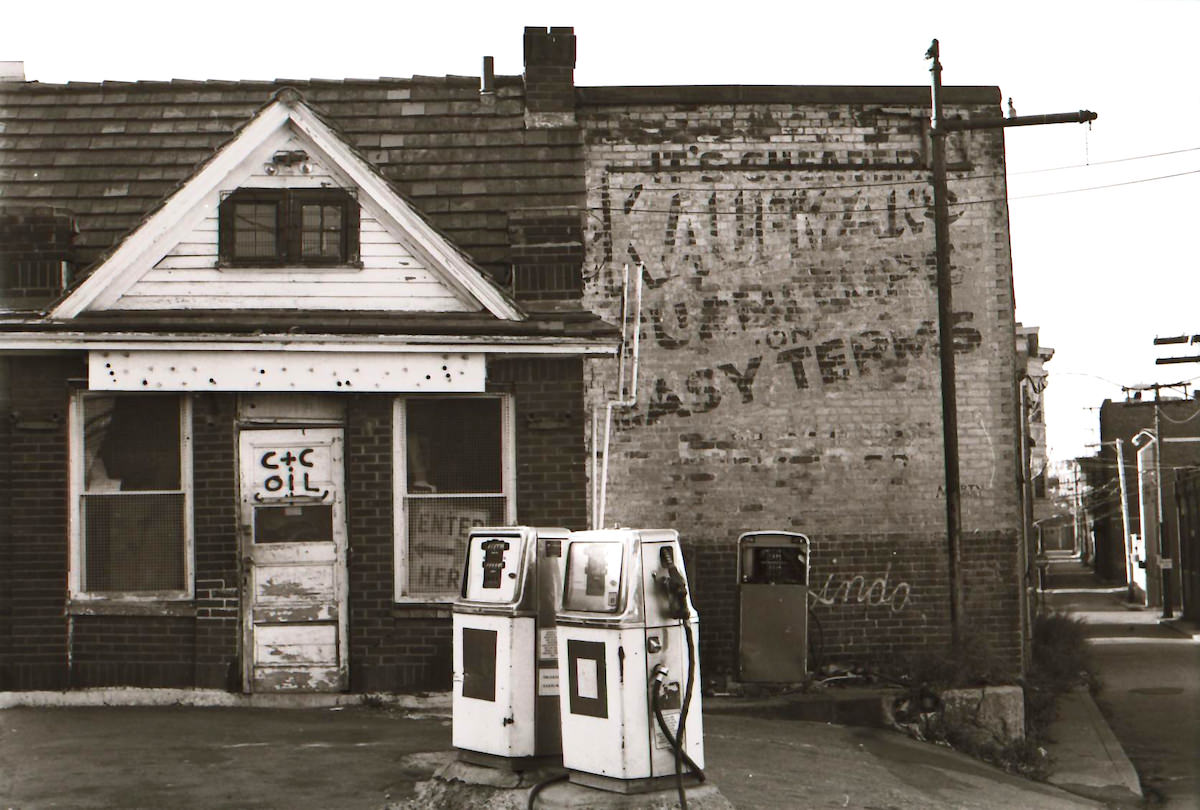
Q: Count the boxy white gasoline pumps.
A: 2